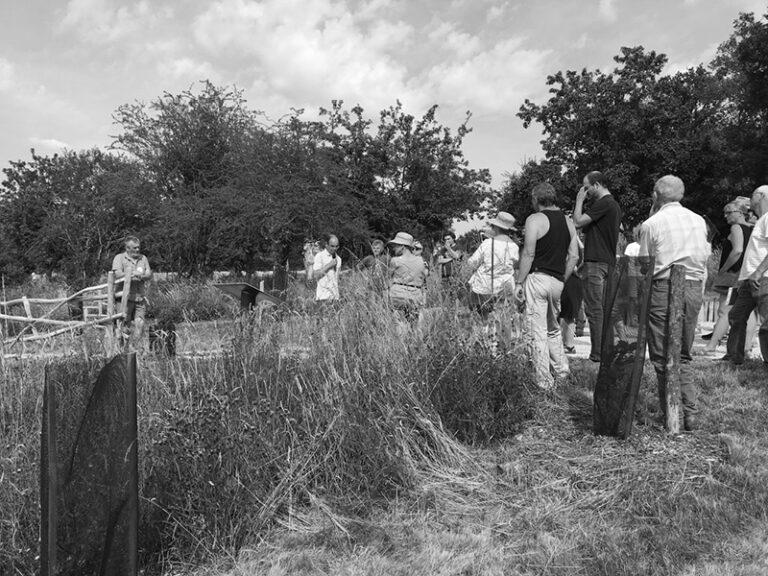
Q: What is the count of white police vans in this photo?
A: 0